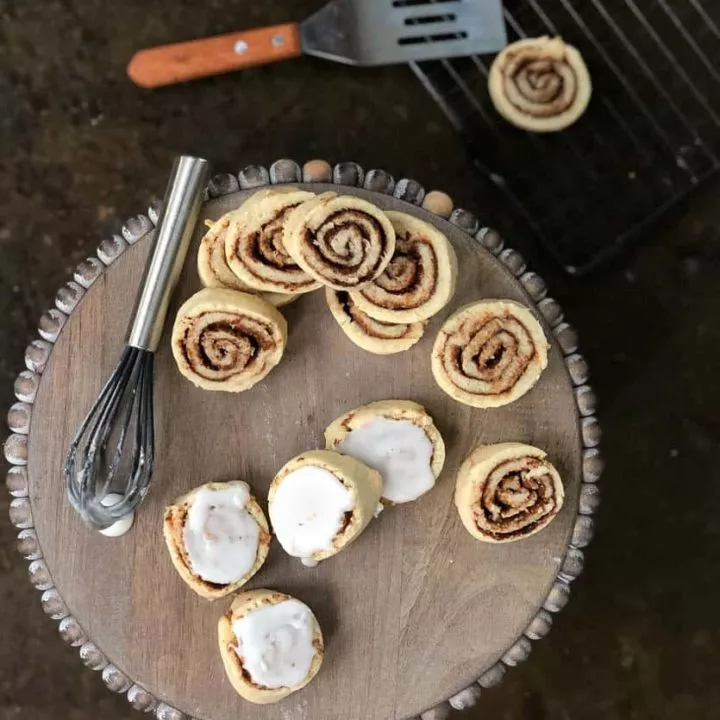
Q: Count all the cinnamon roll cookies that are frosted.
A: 4